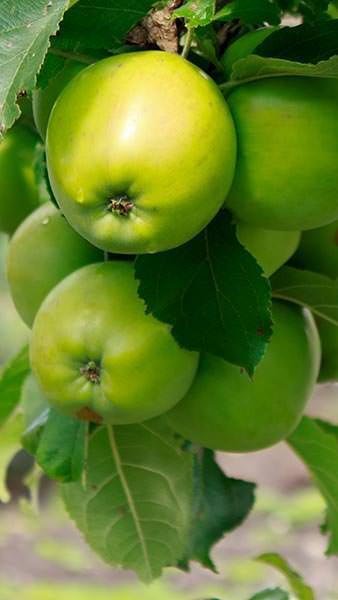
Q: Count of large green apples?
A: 5